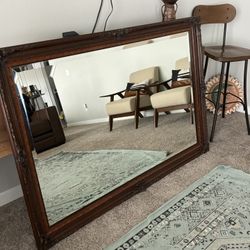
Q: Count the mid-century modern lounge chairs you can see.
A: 2